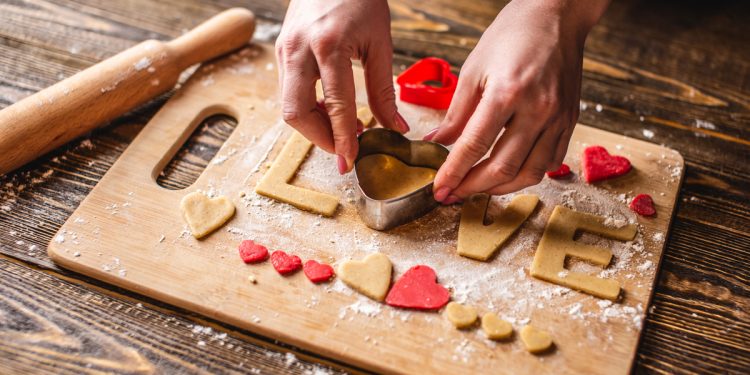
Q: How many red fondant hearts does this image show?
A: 7